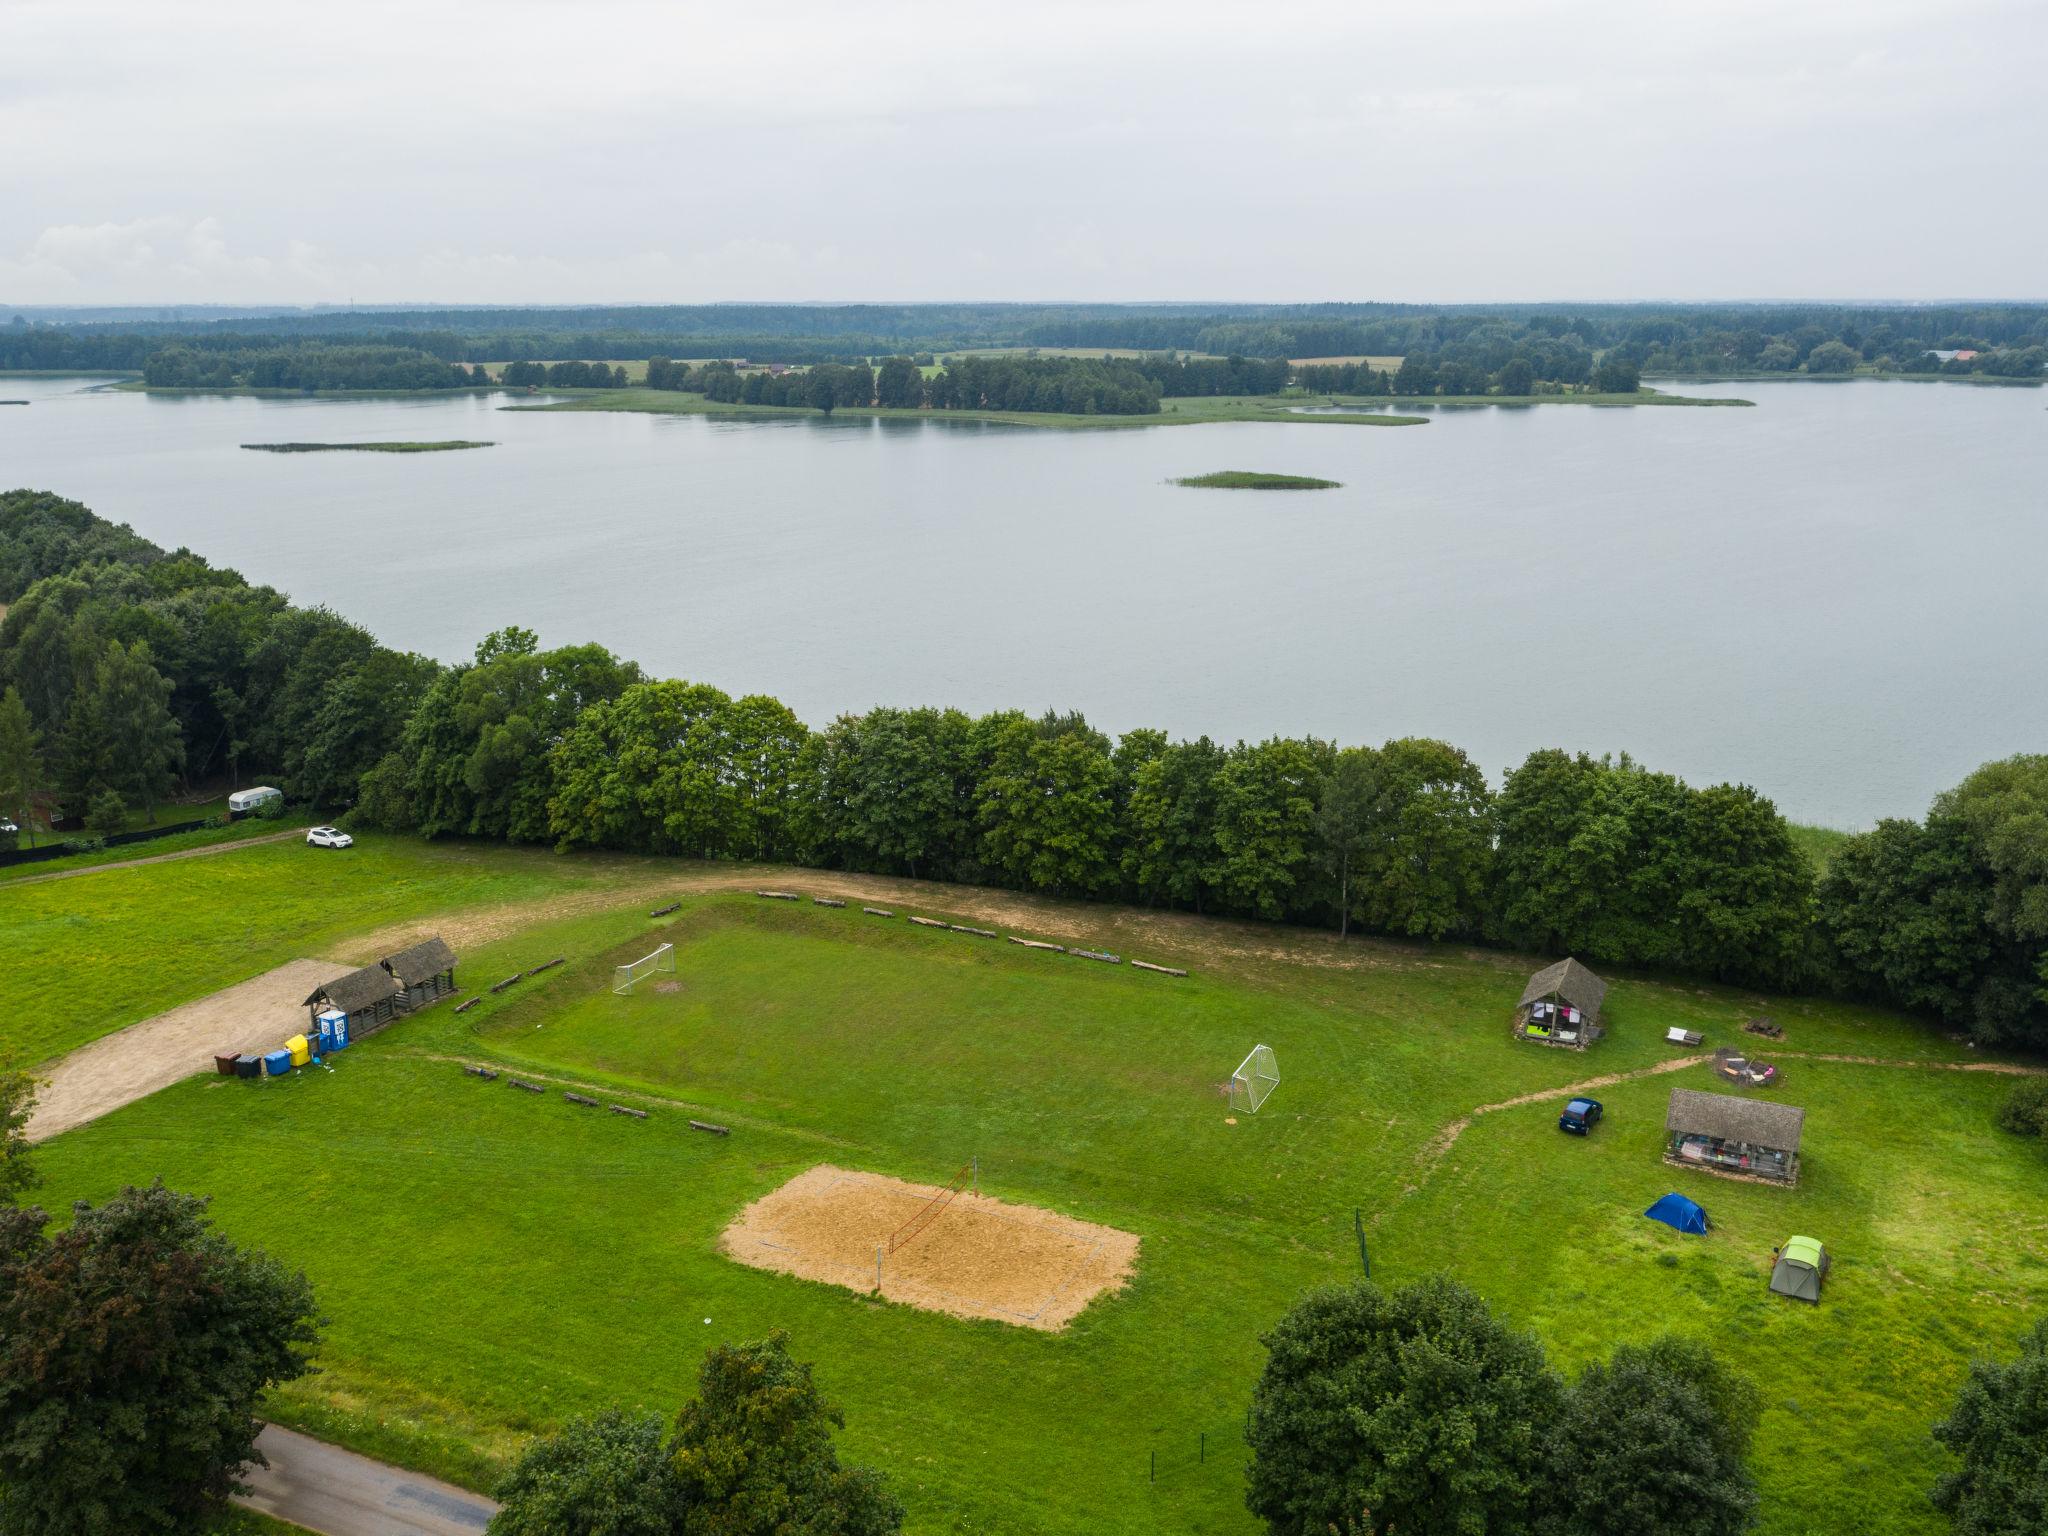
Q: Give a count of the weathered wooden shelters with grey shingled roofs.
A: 4